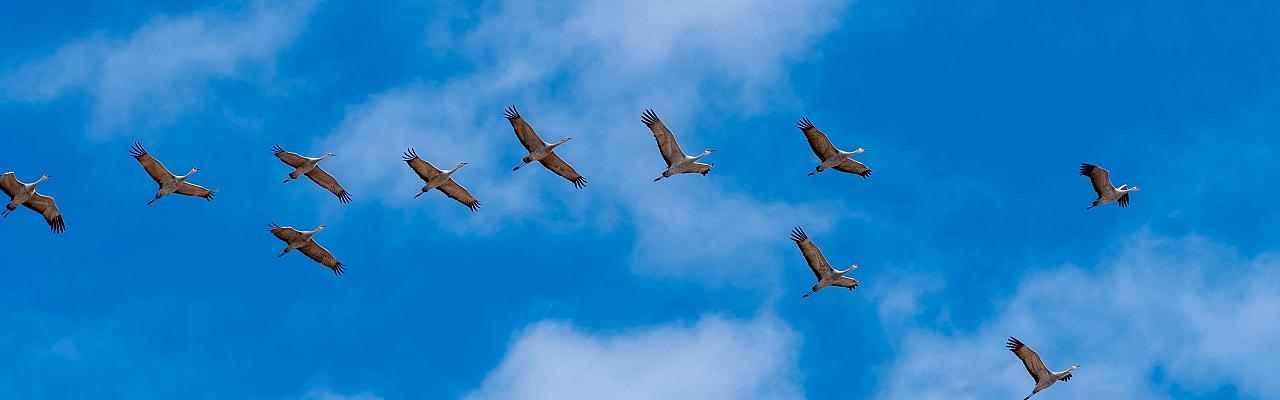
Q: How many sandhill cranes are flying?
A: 11